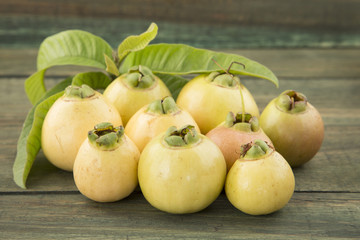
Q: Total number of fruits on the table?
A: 9